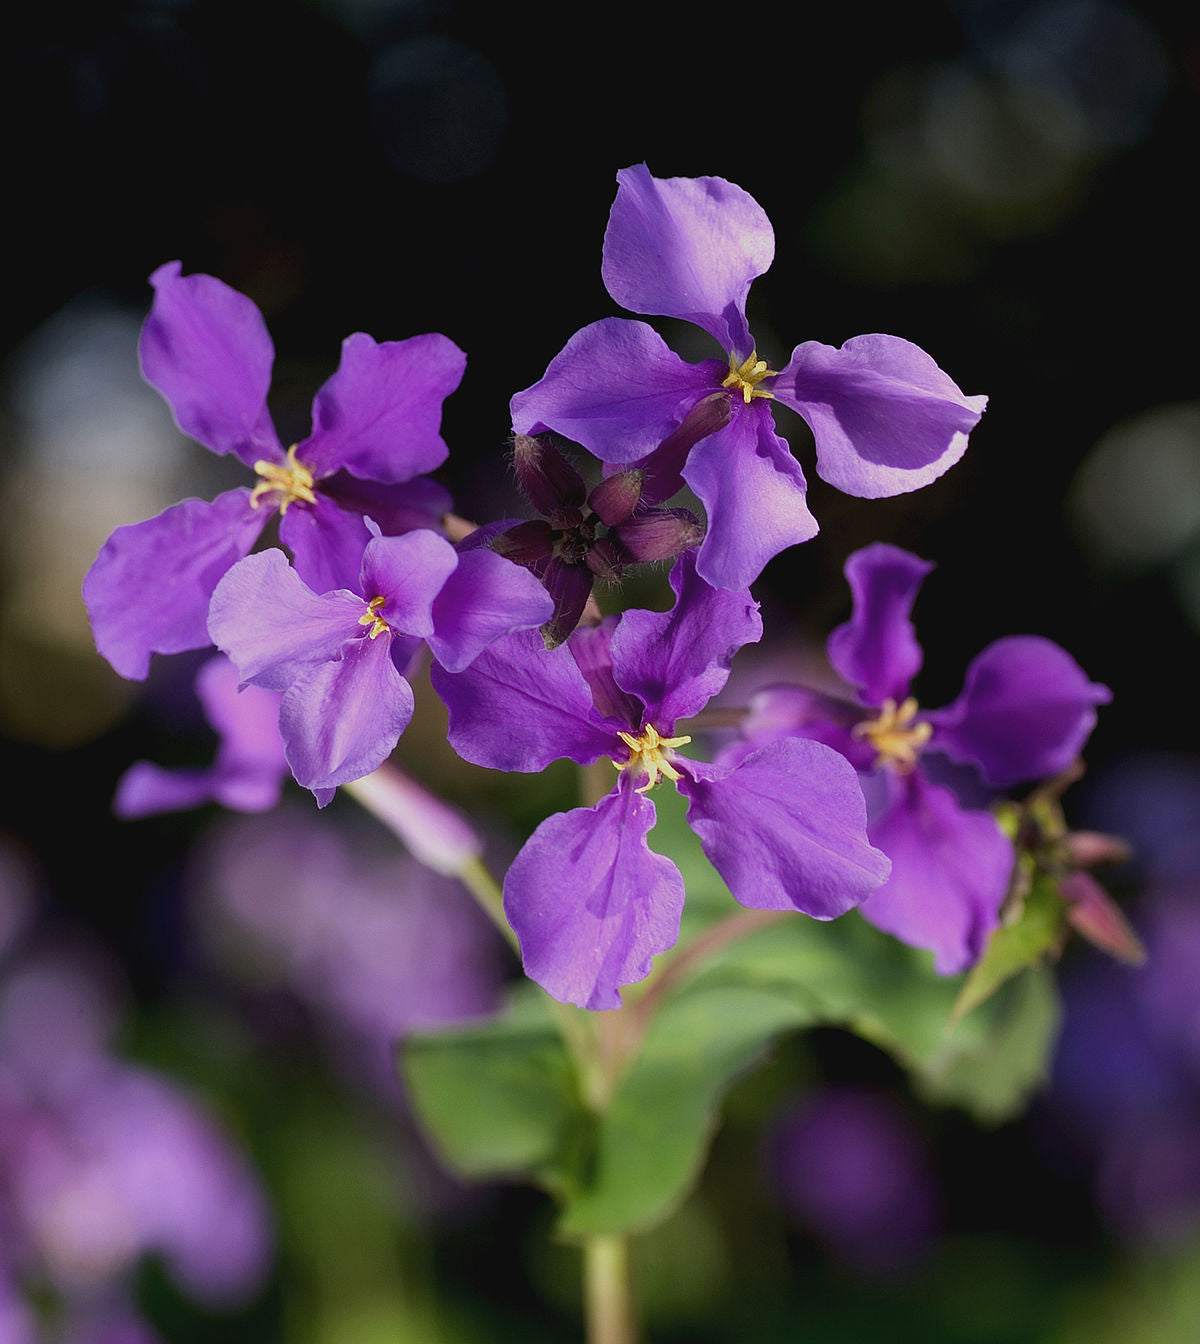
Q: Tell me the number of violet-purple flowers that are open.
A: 5